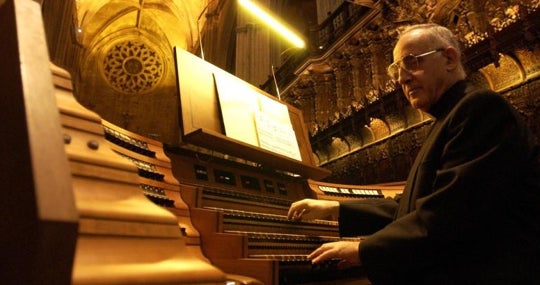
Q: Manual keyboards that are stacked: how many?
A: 4